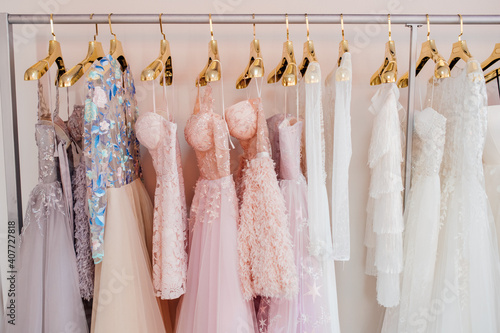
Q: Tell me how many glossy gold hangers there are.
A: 13